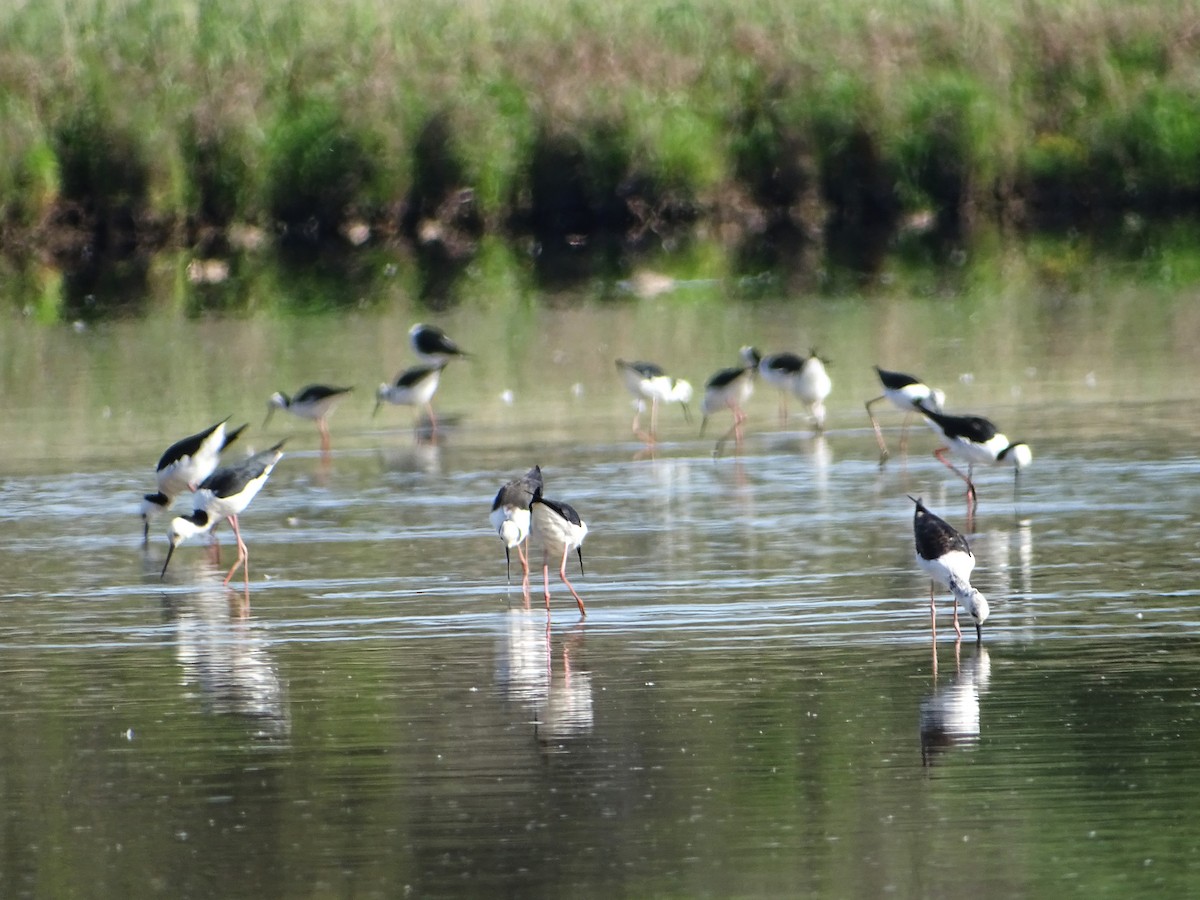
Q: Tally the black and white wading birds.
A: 14